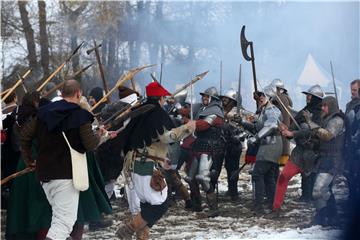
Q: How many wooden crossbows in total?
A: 0